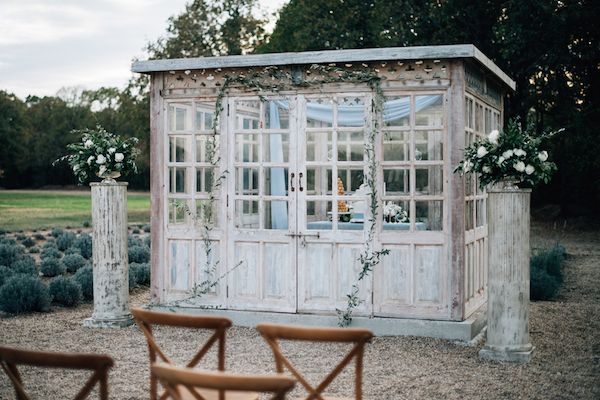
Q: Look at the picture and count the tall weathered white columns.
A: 2